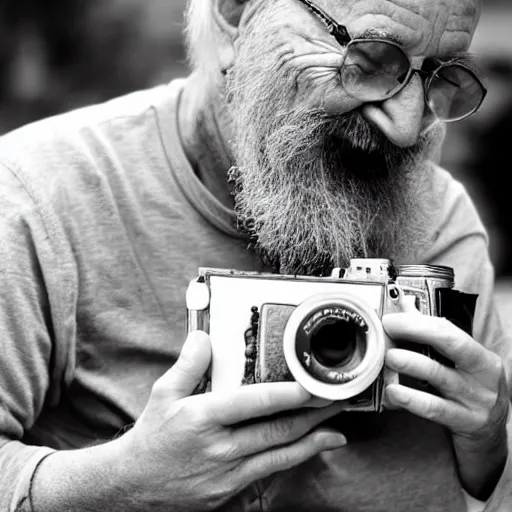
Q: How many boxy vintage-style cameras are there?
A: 1